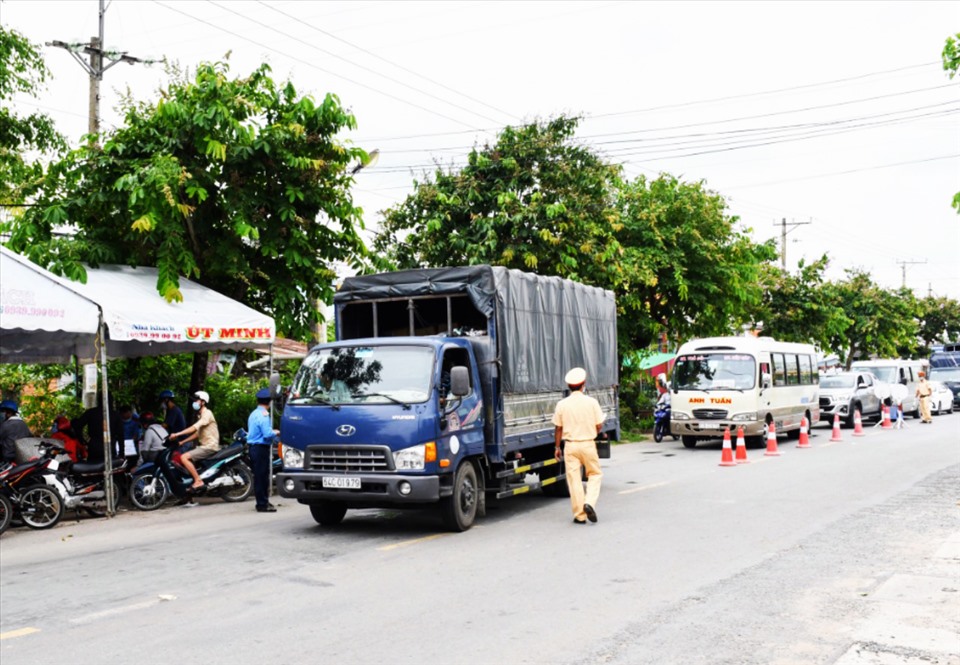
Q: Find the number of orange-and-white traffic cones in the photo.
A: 7